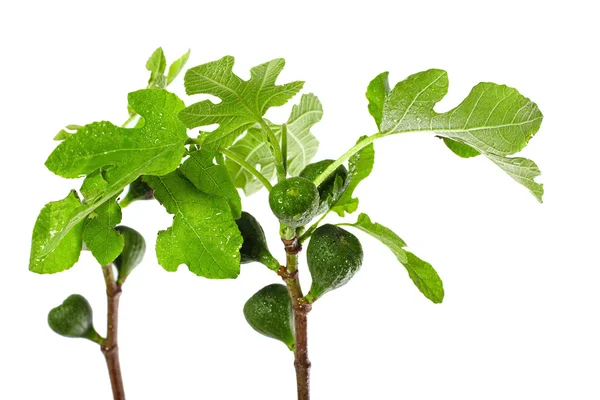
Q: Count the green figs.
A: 8